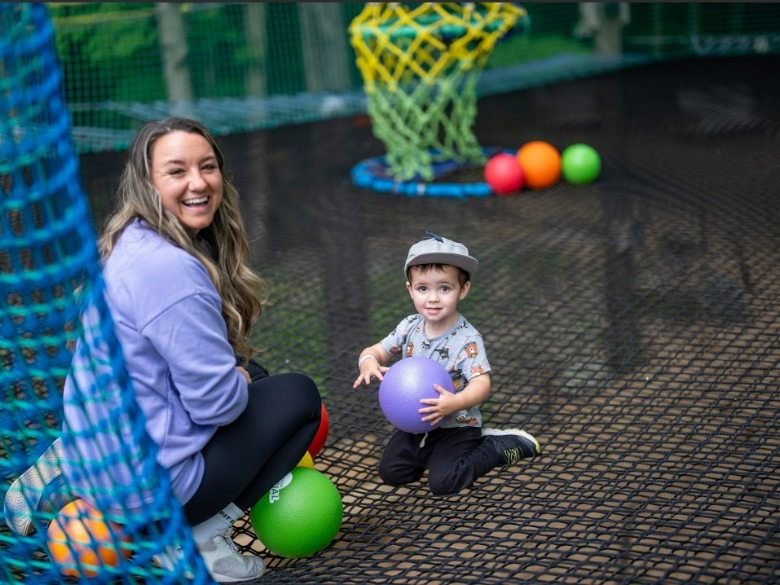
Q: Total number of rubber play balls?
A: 8